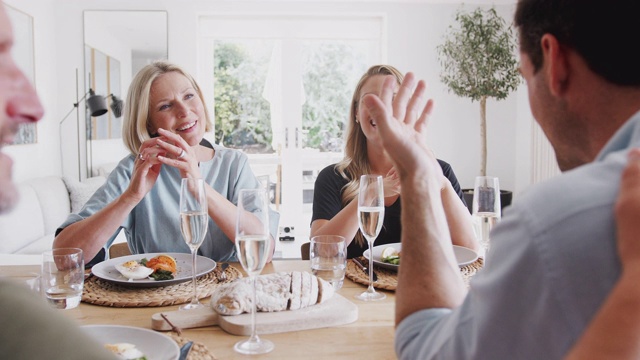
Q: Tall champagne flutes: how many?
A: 4